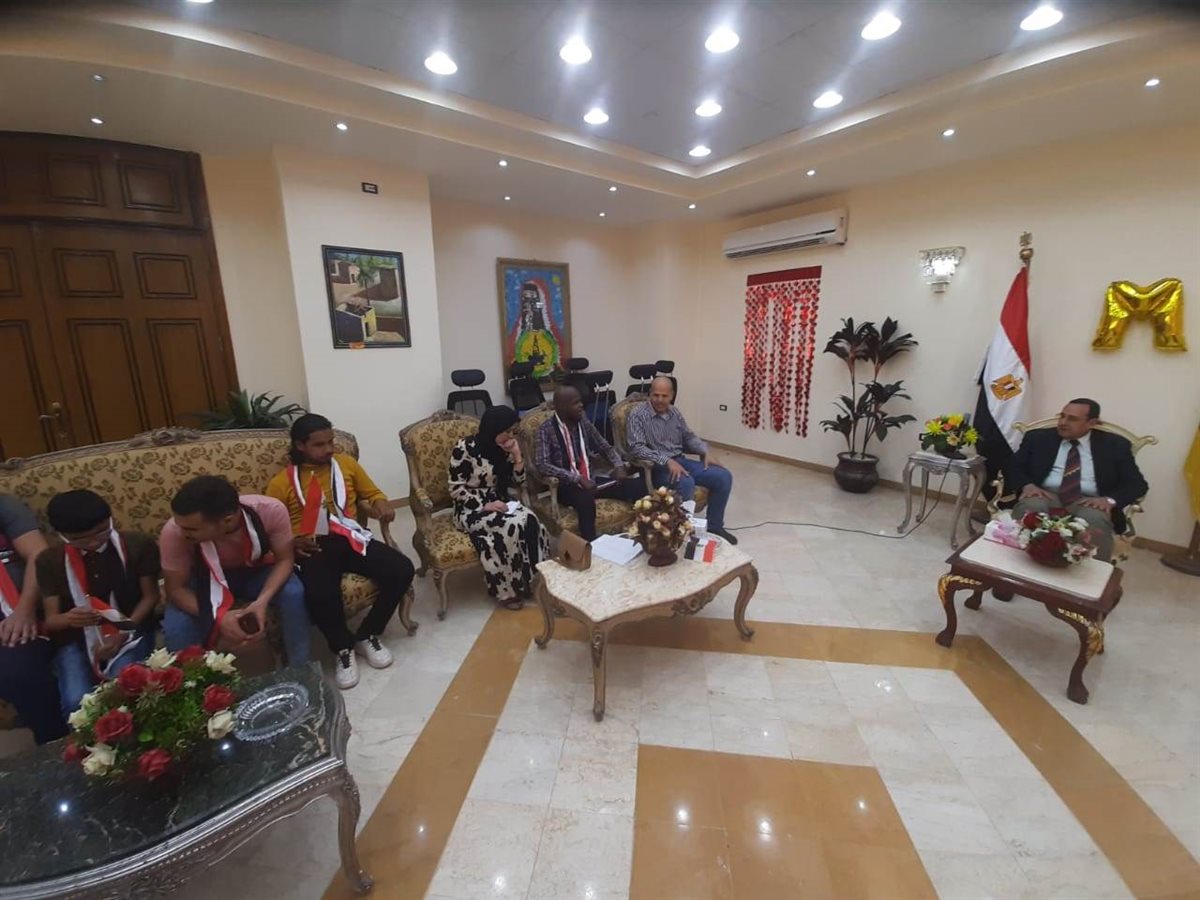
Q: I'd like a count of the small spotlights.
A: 11